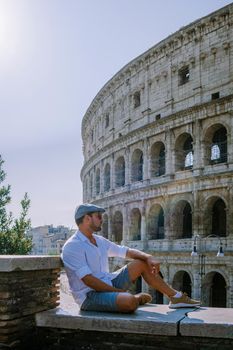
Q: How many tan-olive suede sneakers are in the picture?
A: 2